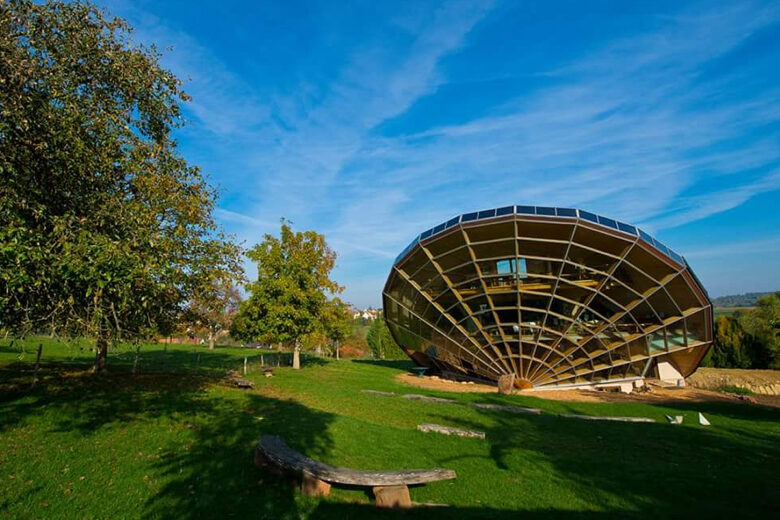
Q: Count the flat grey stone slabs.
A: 5